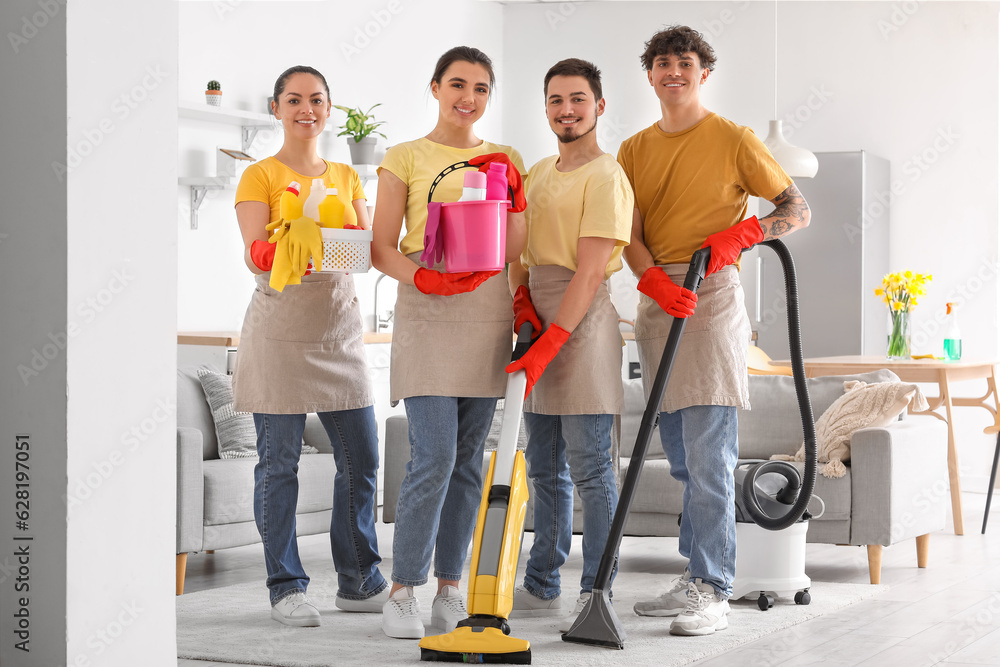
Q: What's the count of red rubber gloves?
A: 8